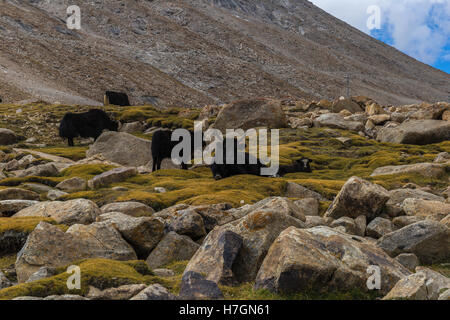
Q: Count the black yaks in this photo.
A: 5